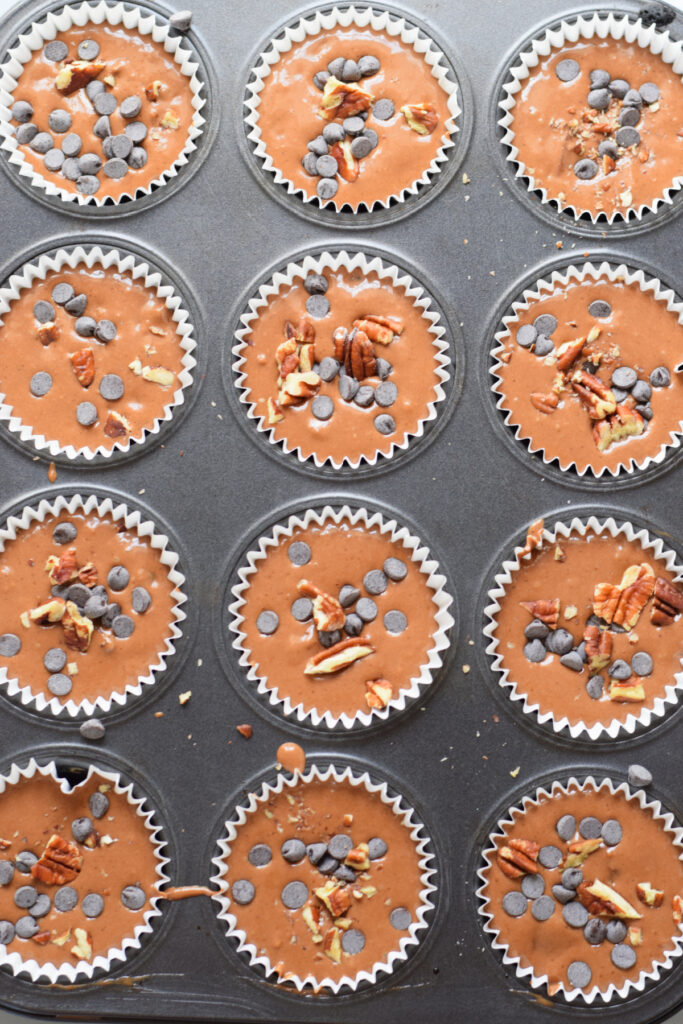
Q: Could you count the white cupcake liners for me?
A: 12